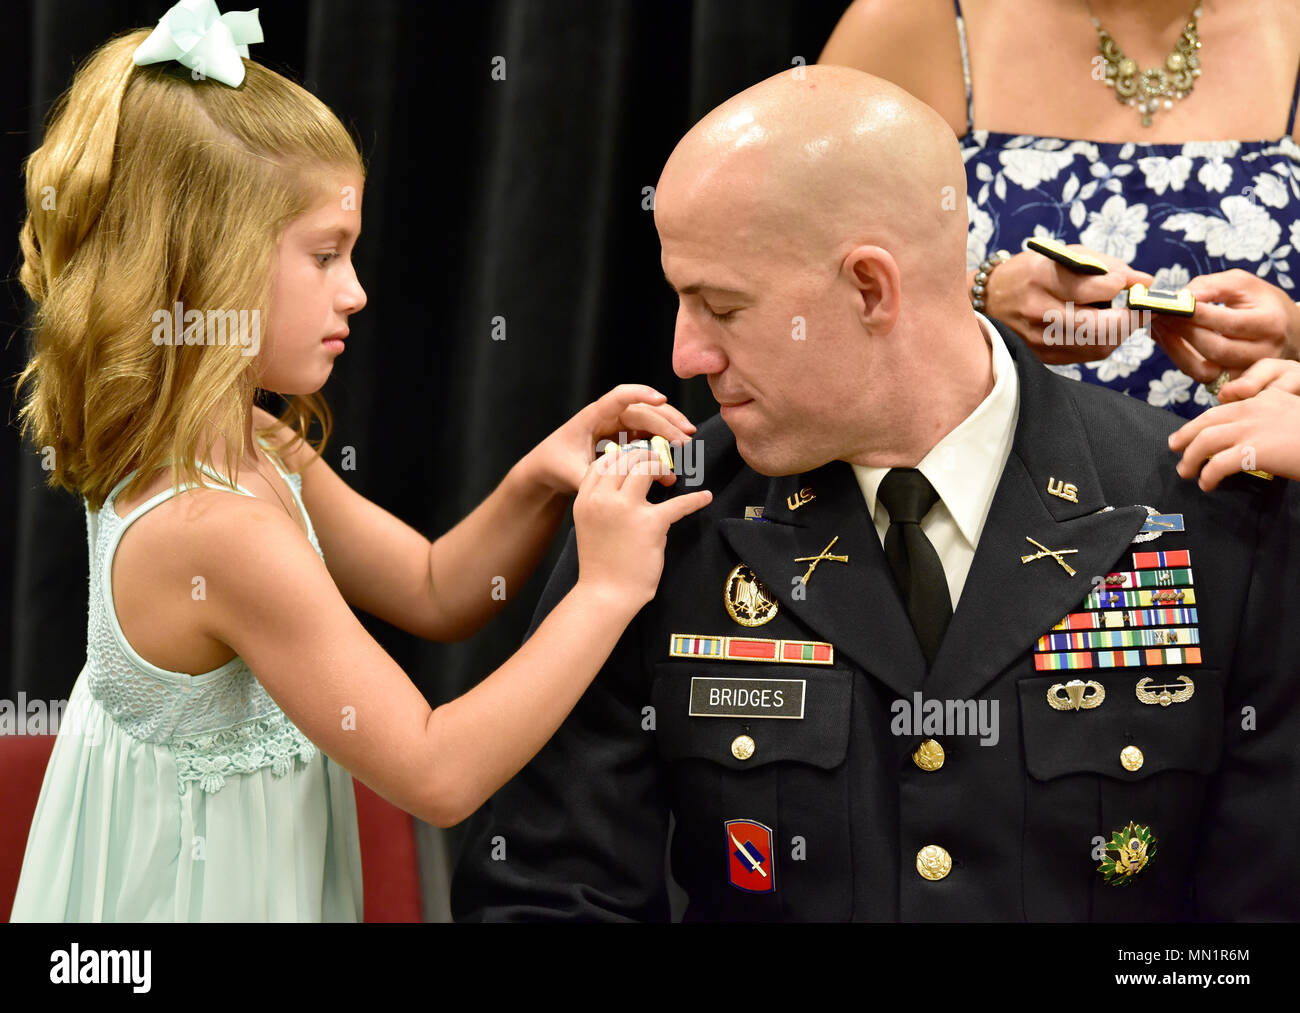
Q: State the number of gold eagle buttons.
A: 4